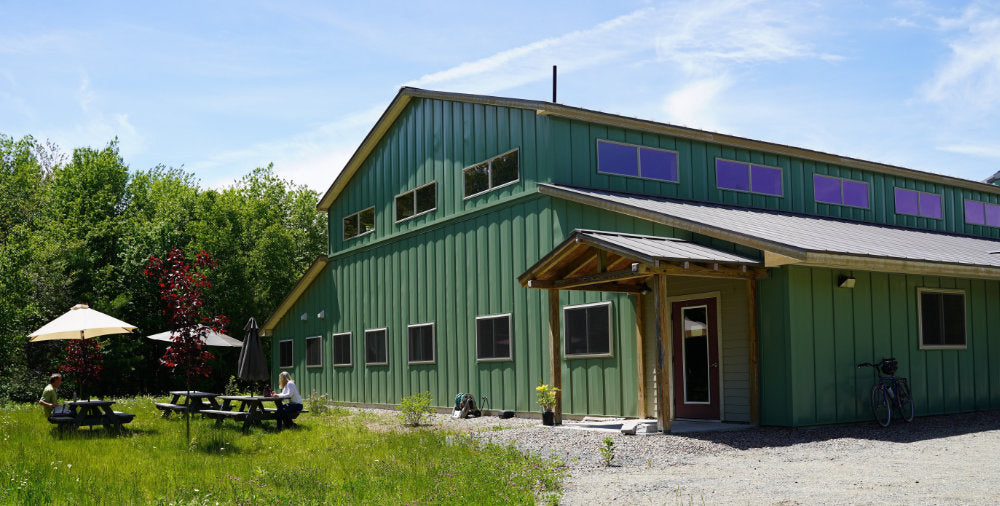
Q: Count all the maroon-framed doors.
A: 1